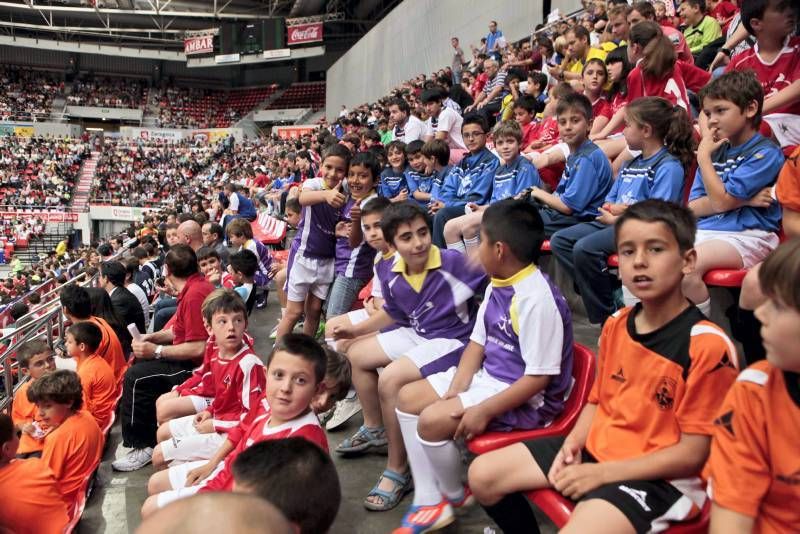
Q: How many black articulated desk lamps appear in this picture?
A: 0